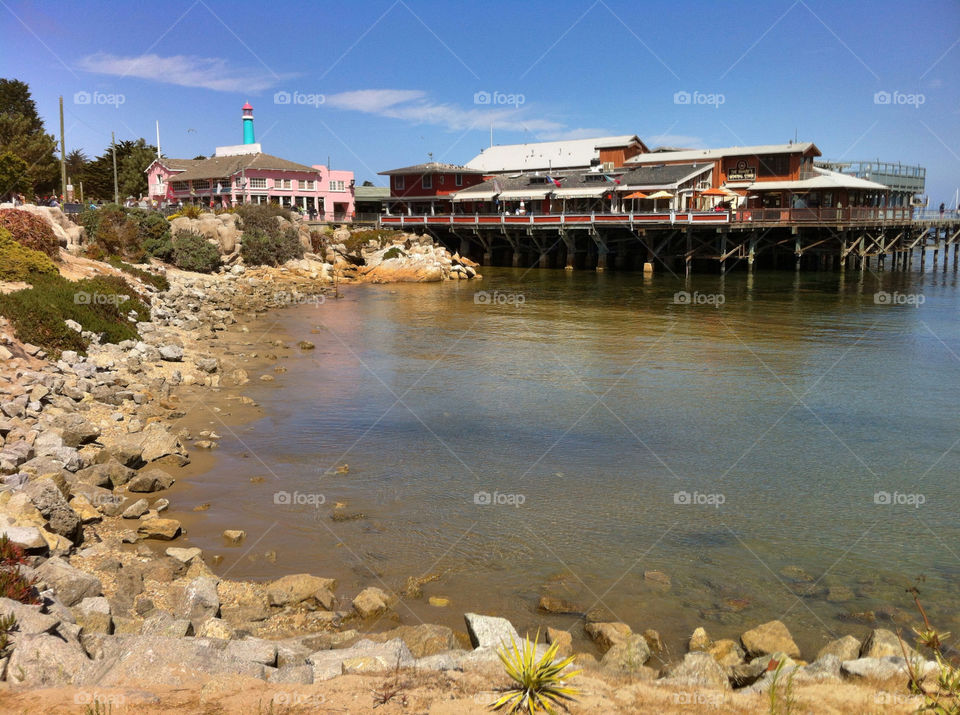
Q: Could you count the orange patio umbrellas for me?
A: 2